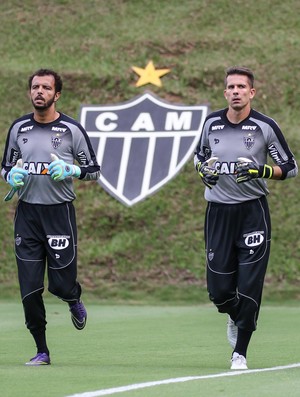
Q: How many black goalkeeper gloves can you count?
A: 2